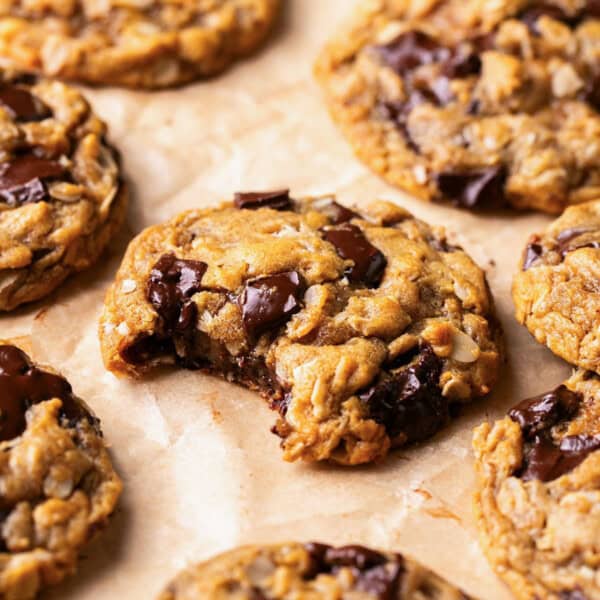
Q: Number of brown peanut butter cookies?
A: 8